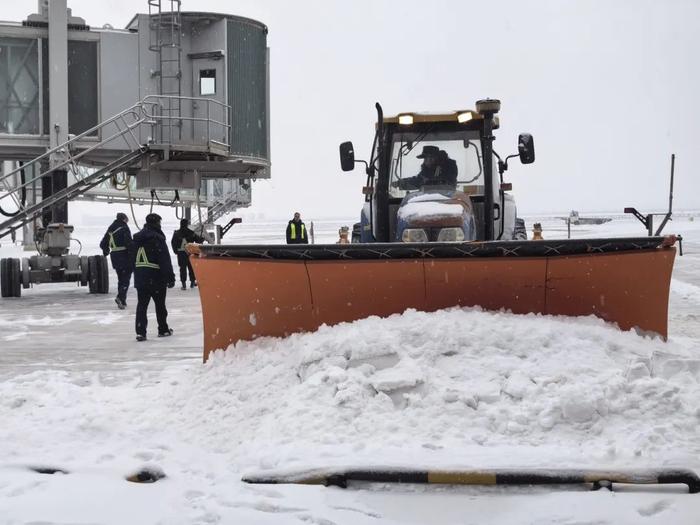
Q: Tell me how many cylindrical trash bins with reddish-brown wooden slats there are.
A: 0